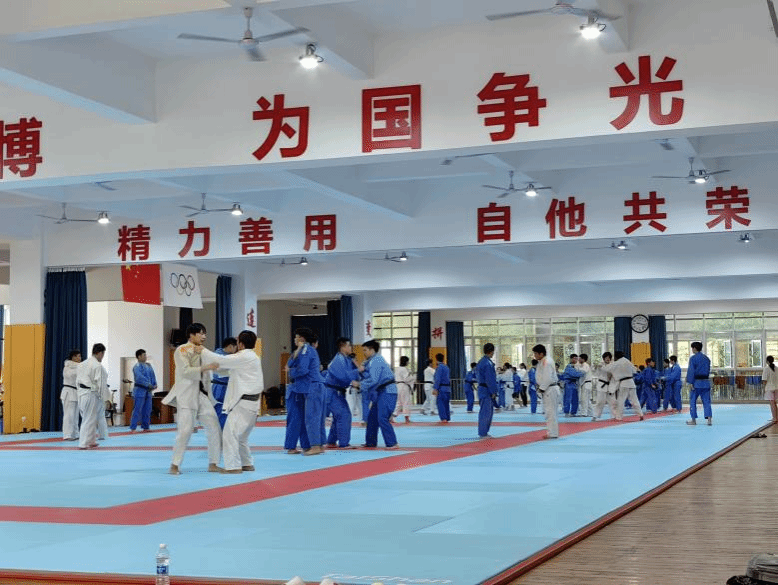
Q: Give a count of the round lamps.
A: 10